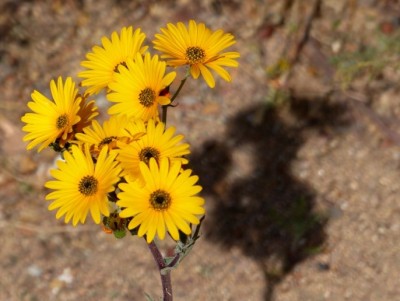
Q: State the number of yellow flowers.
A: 8